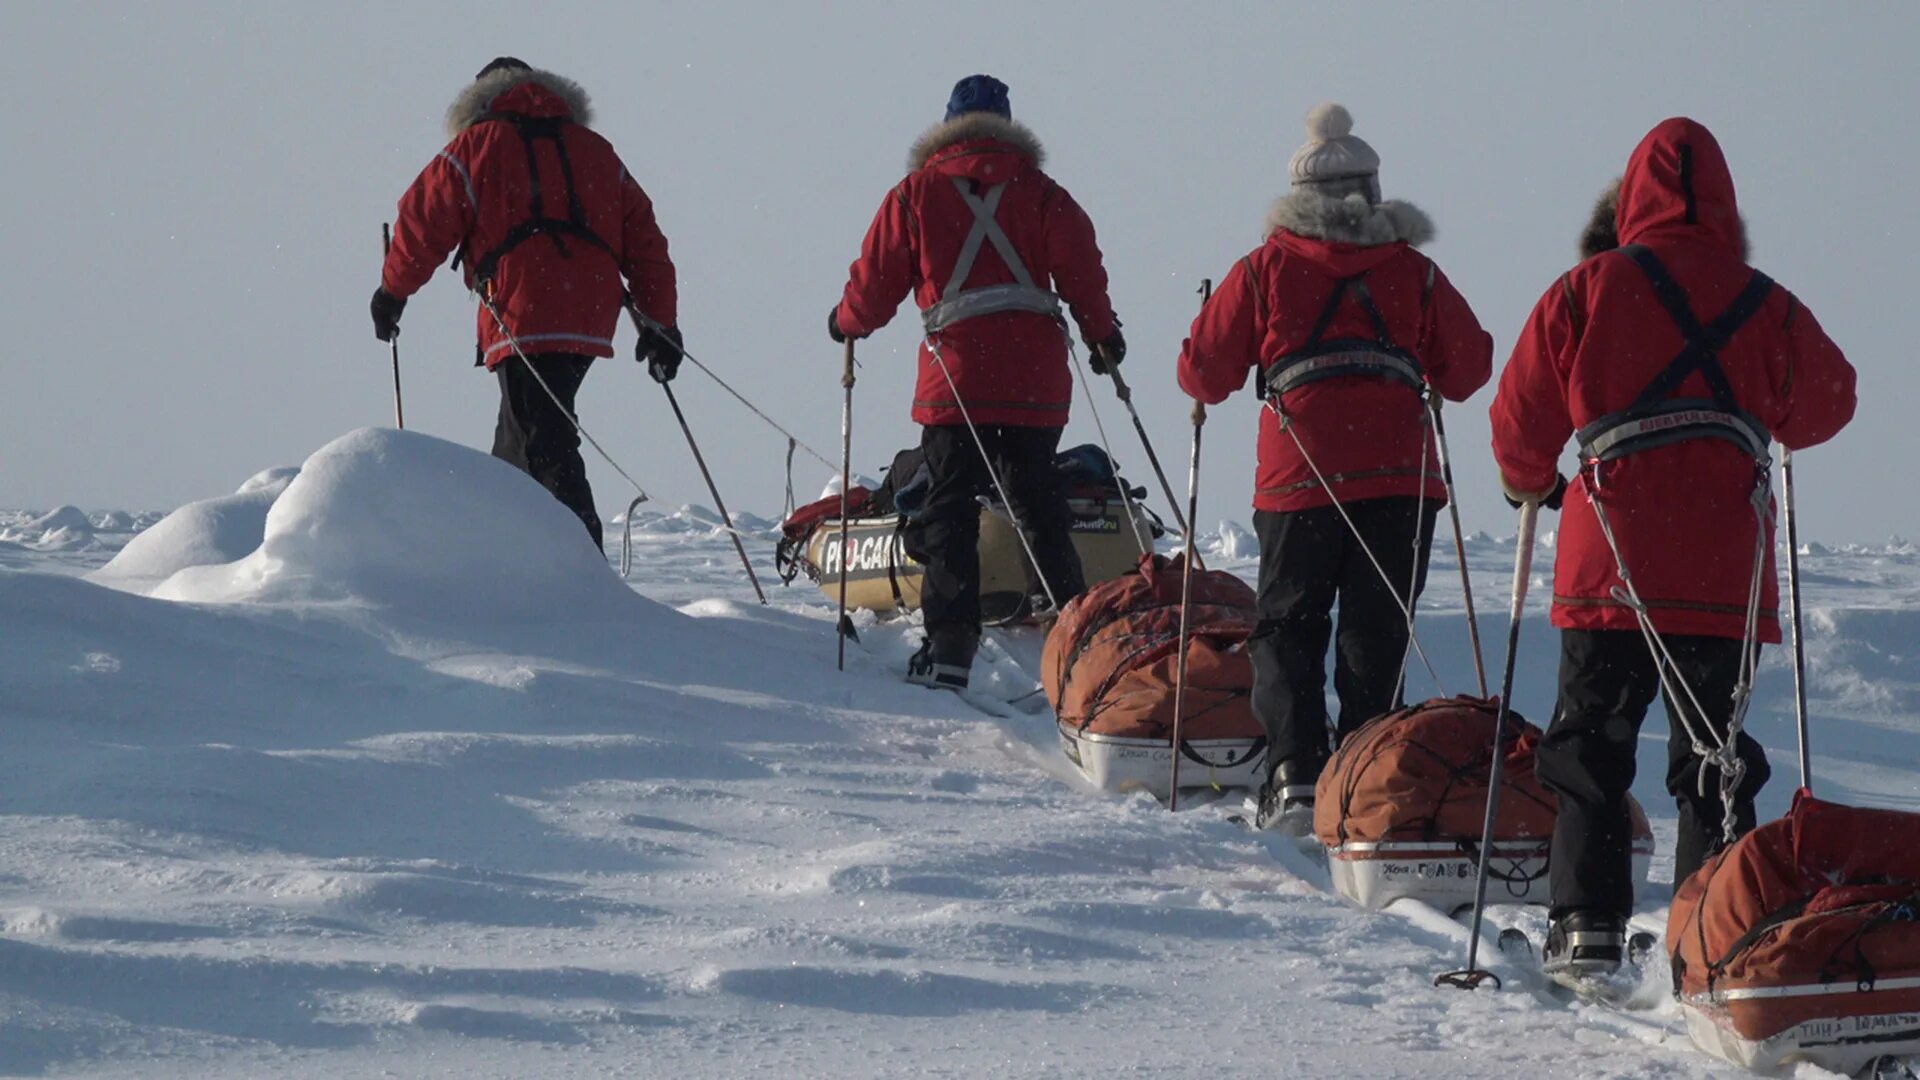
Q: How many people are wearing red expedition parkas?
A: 4